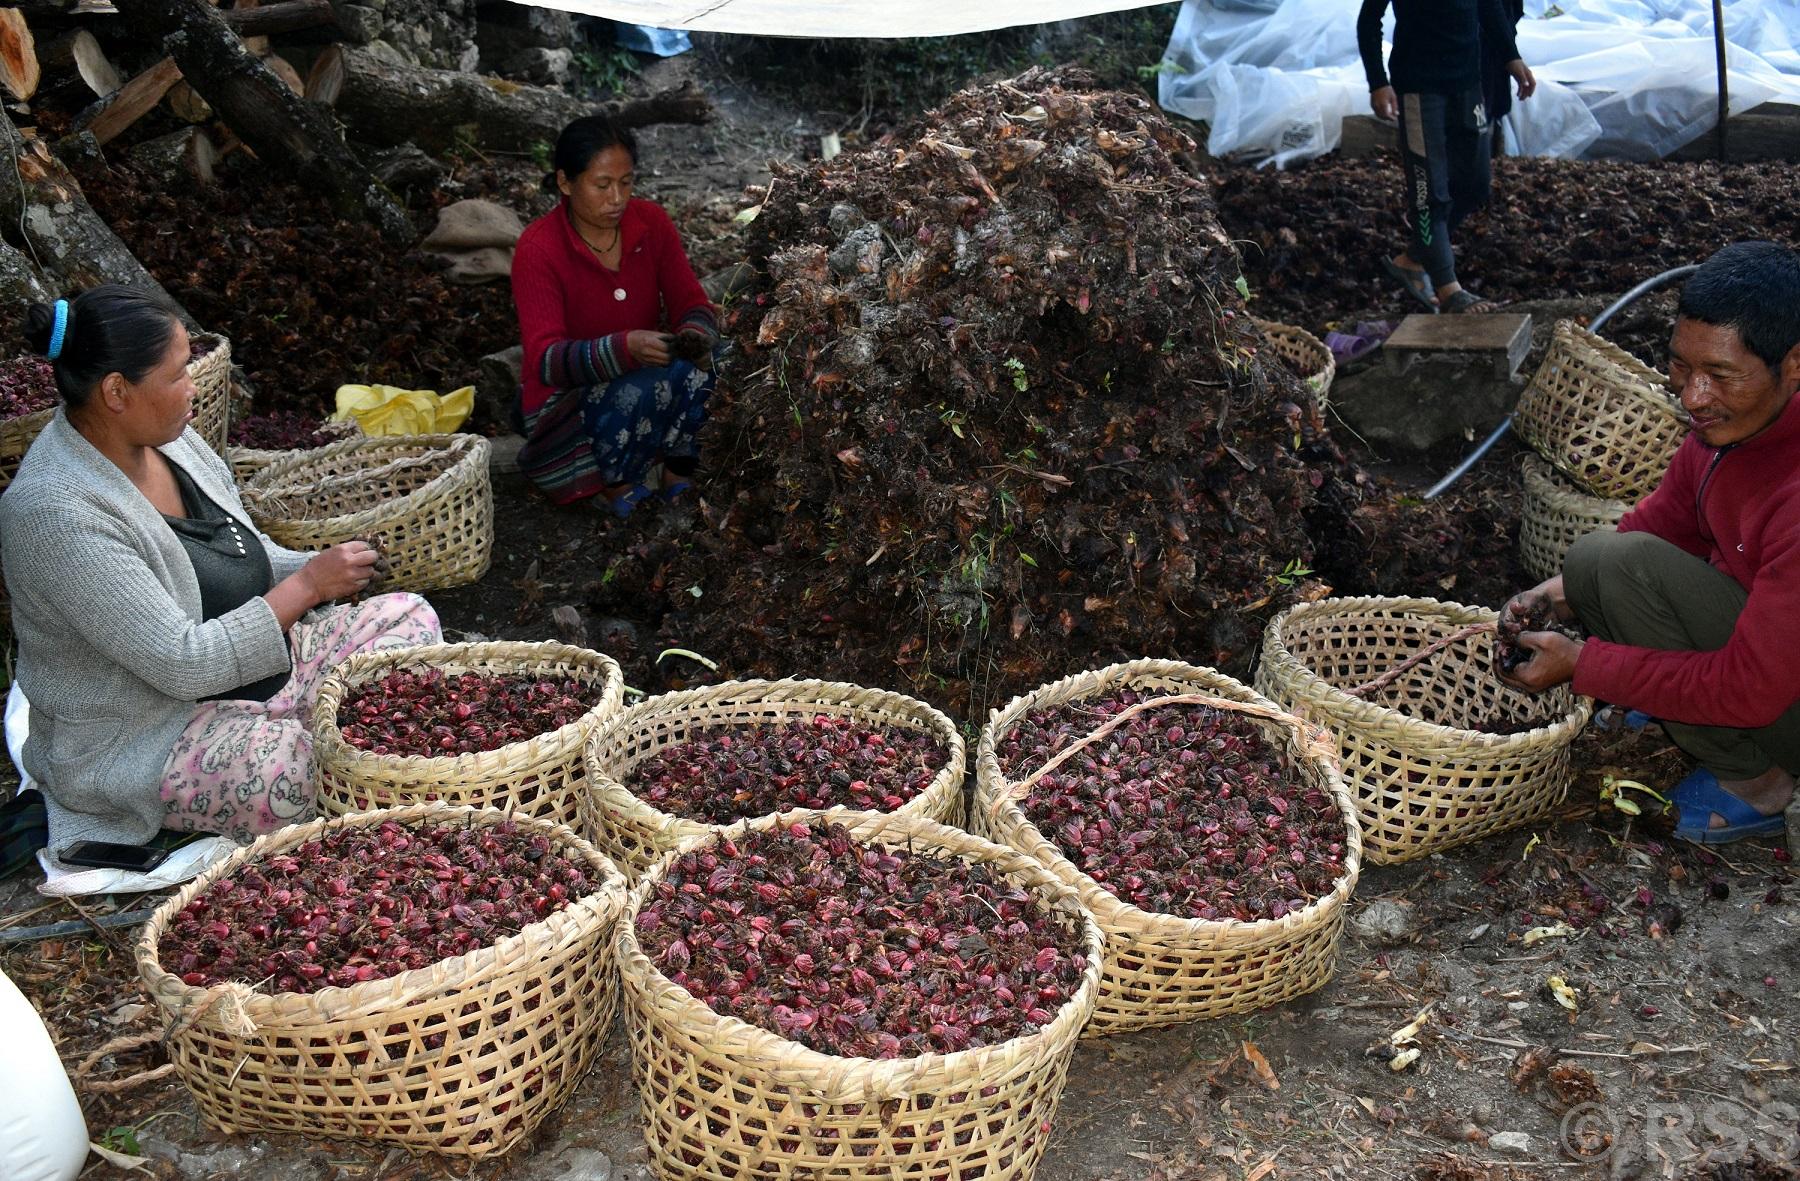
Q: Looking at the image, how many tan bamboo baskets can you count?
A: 13